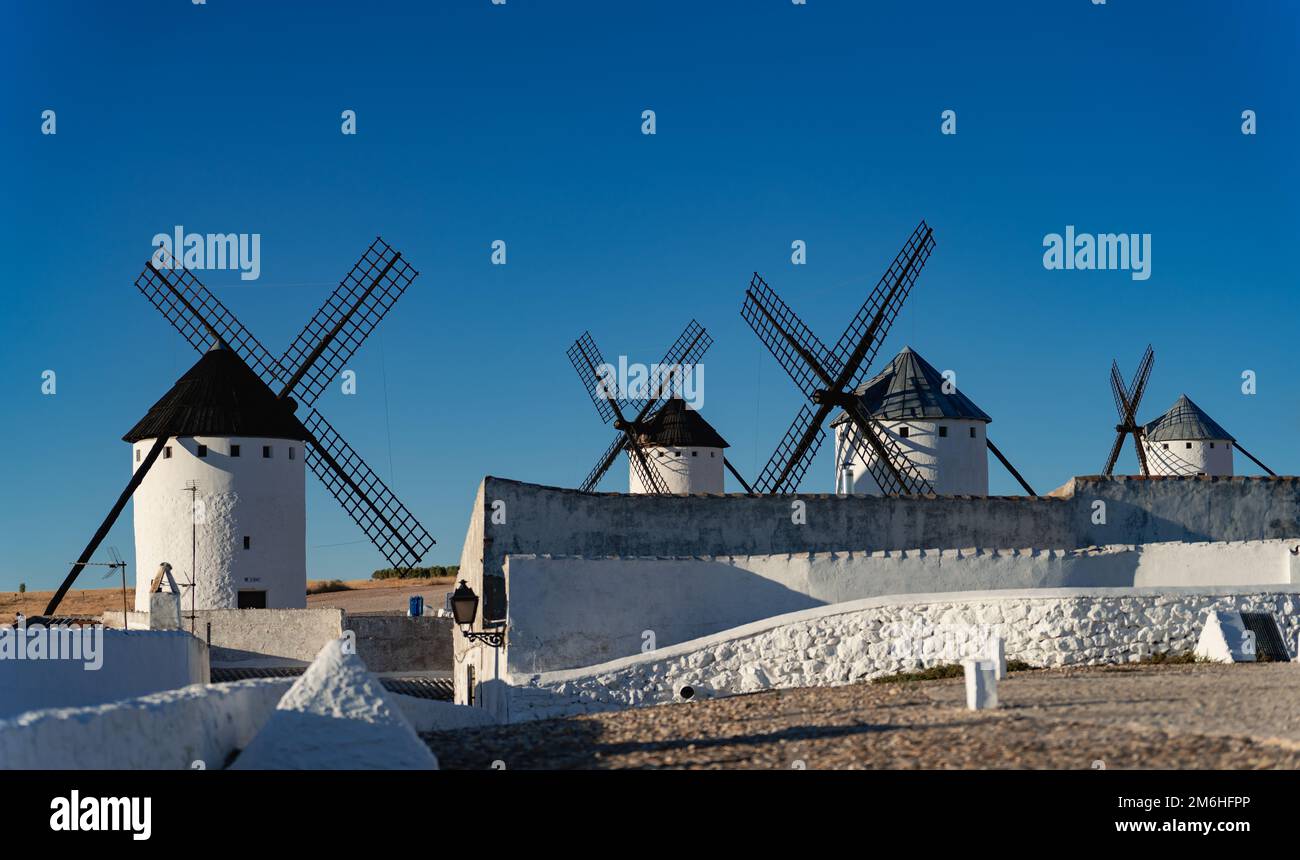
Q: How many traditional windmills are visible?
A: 4